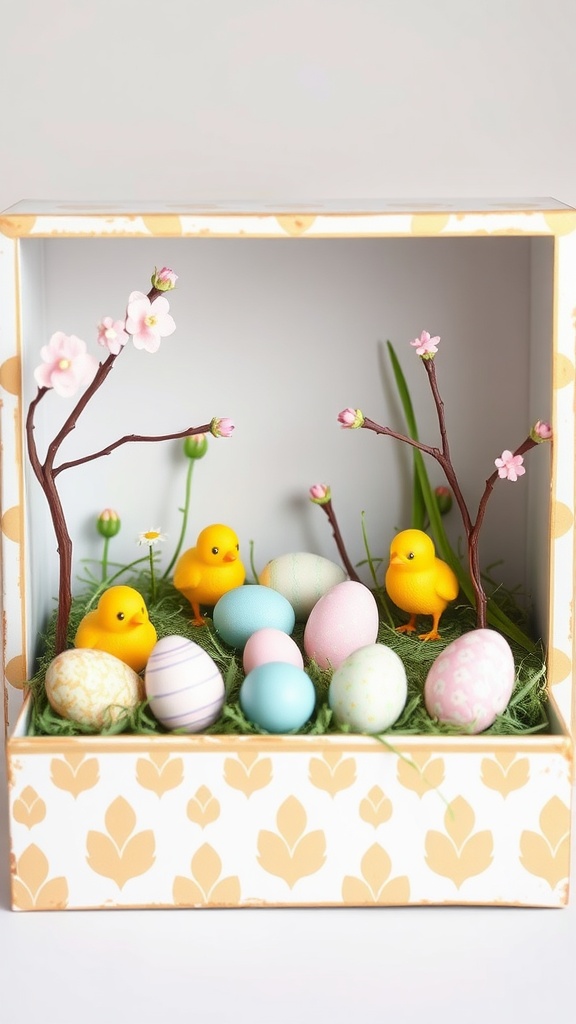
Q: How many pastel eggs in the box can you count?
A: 9